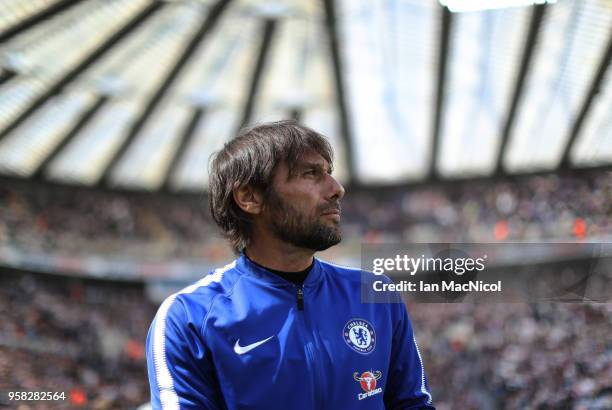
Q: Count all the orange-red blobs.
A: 4